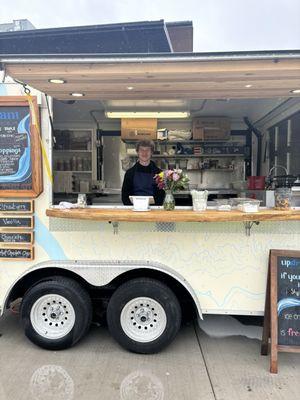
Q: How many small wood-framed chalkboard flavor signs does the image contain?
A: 4